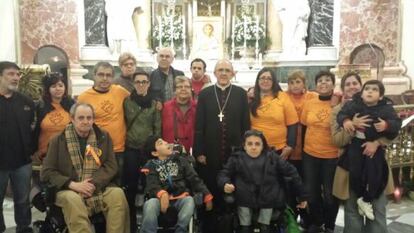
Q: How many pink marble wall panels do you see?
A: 2